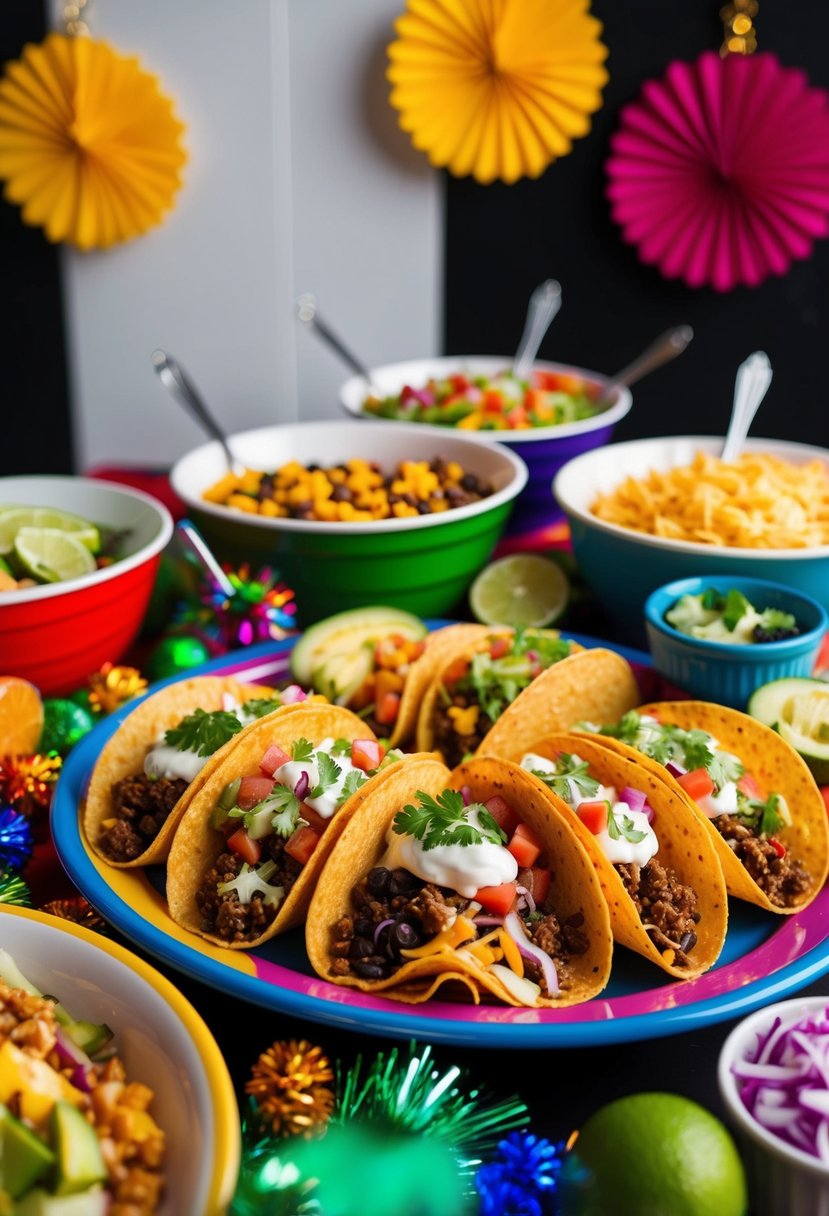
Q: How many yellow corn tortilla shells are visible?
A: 7